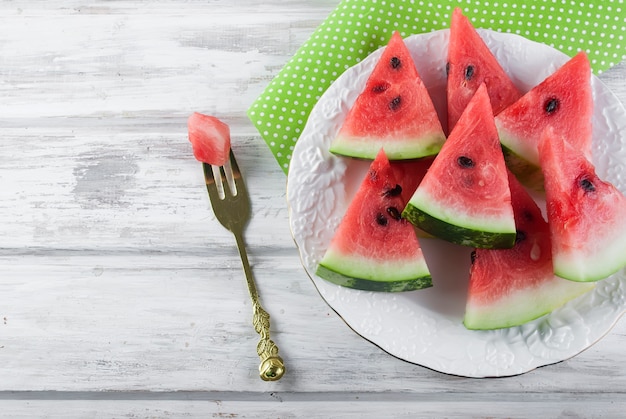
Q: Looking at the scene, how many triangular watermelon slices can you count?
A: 7